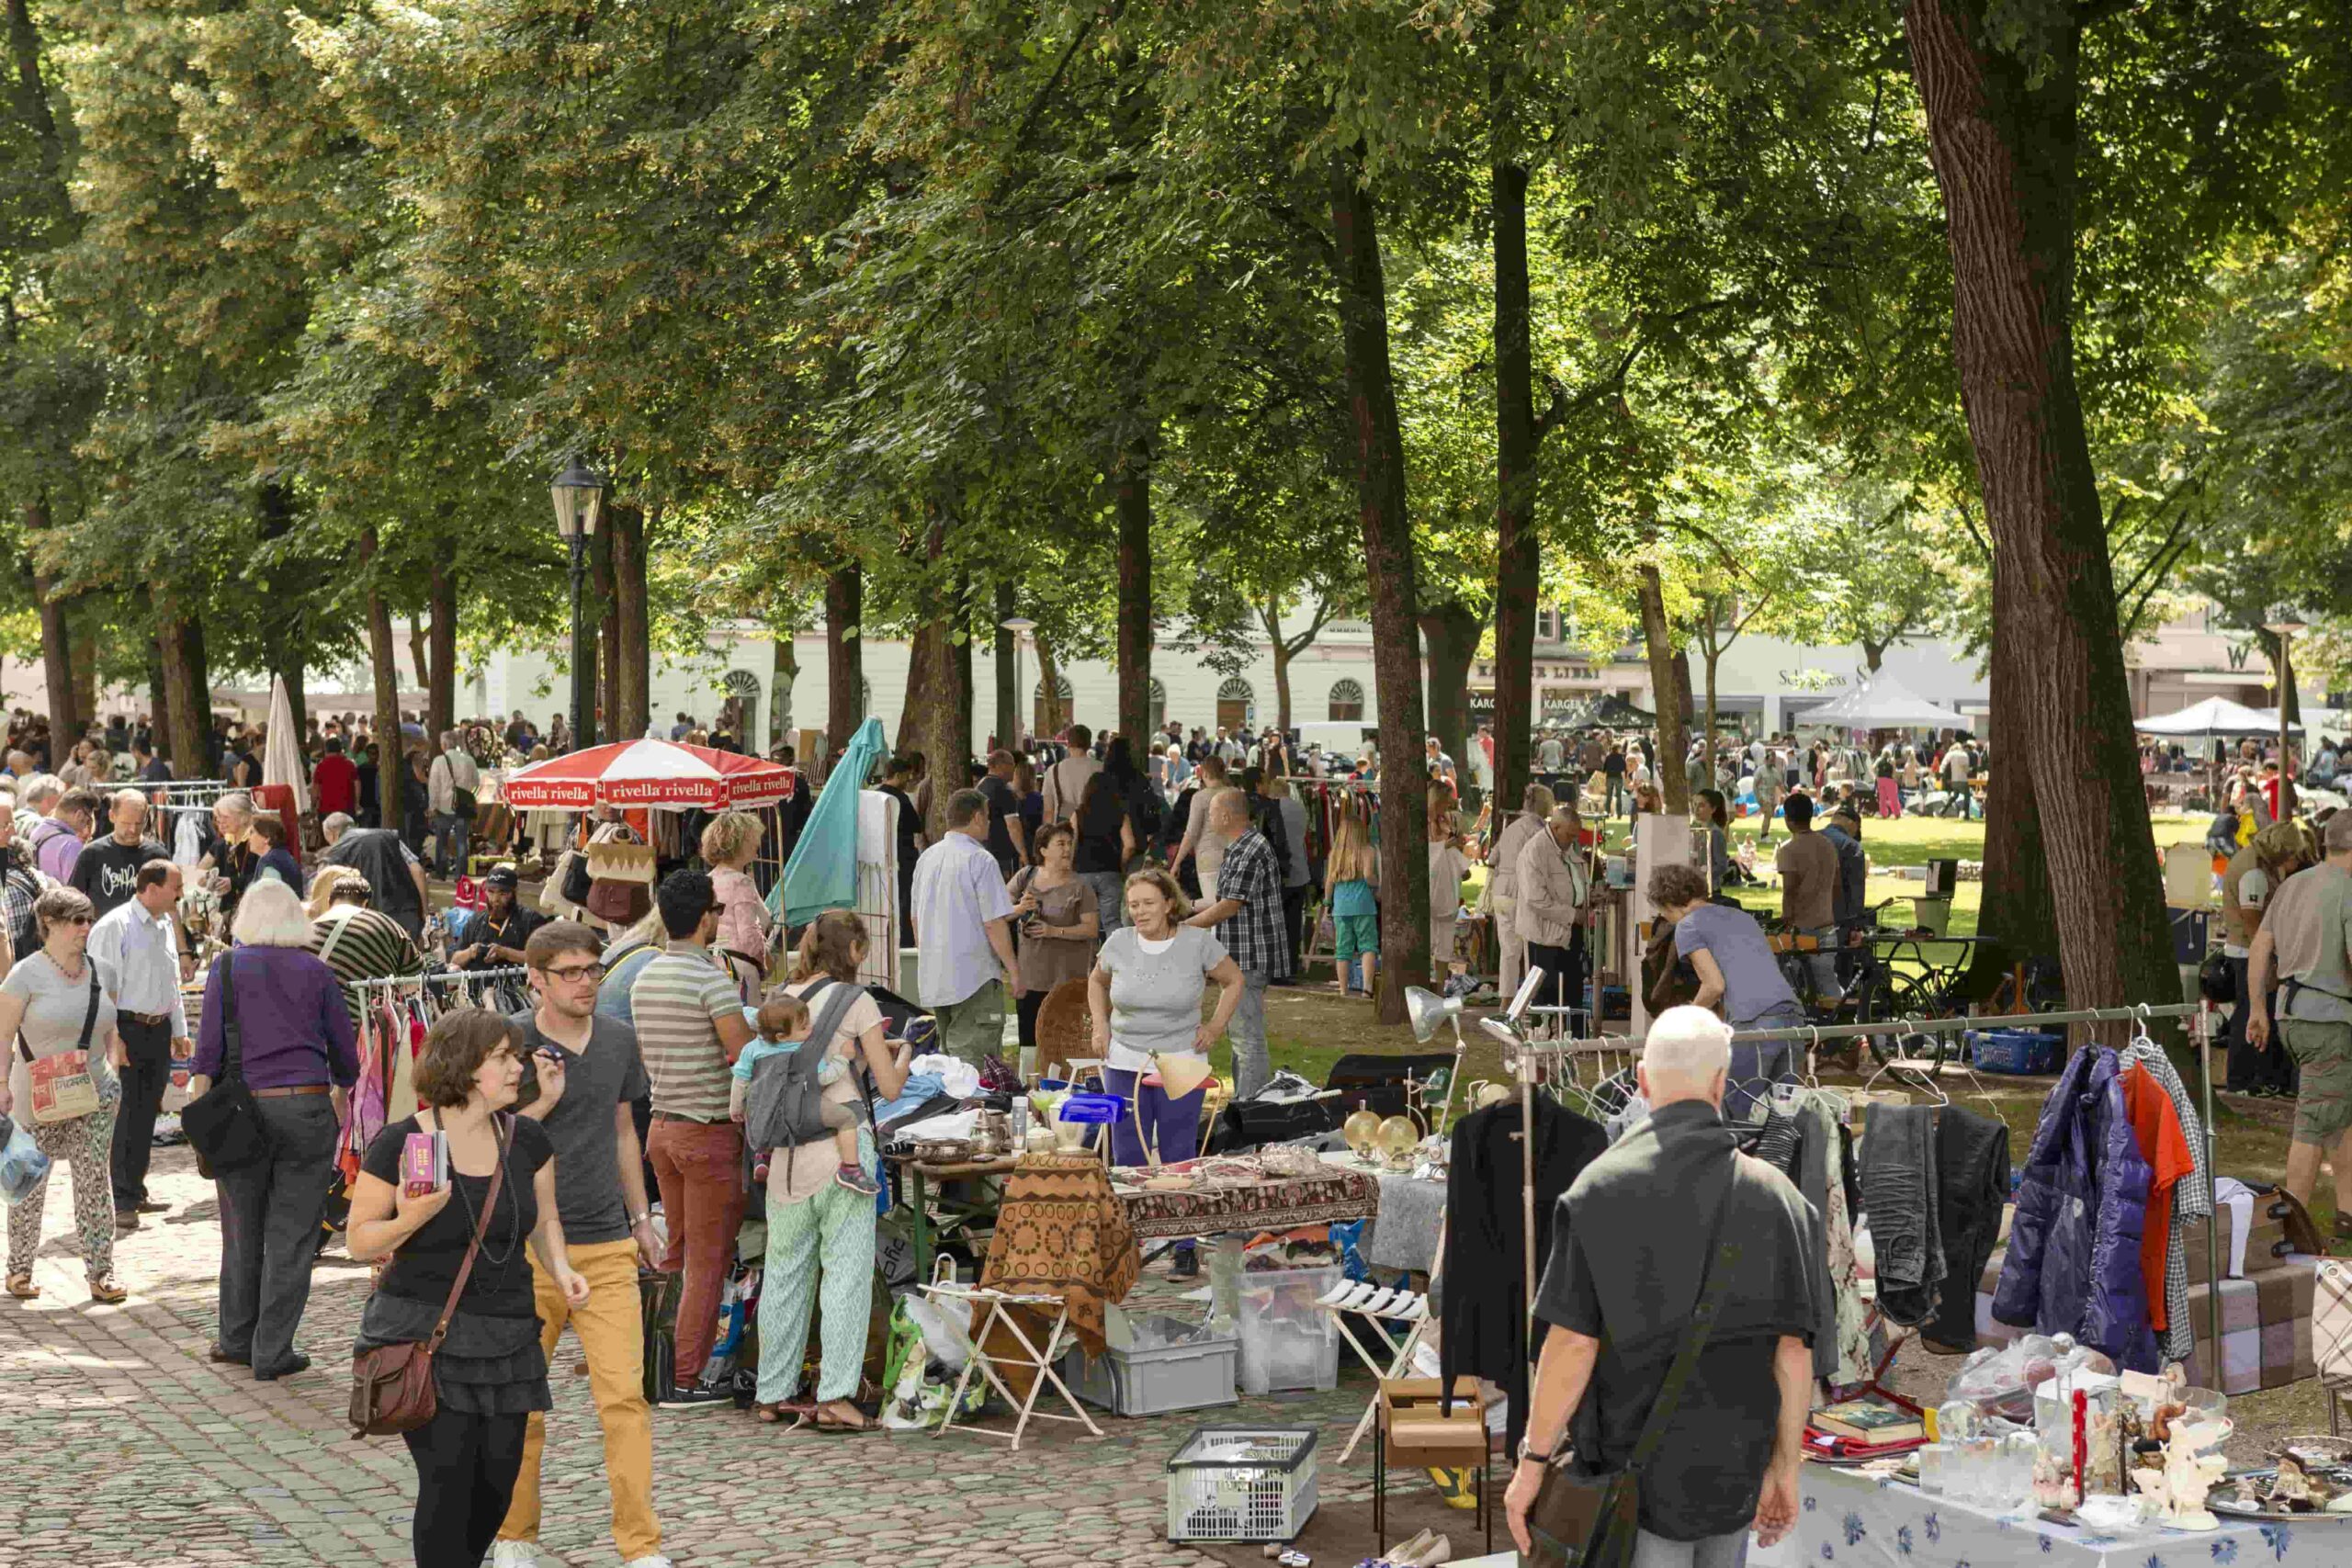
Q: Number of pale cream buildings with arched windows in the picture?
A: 1